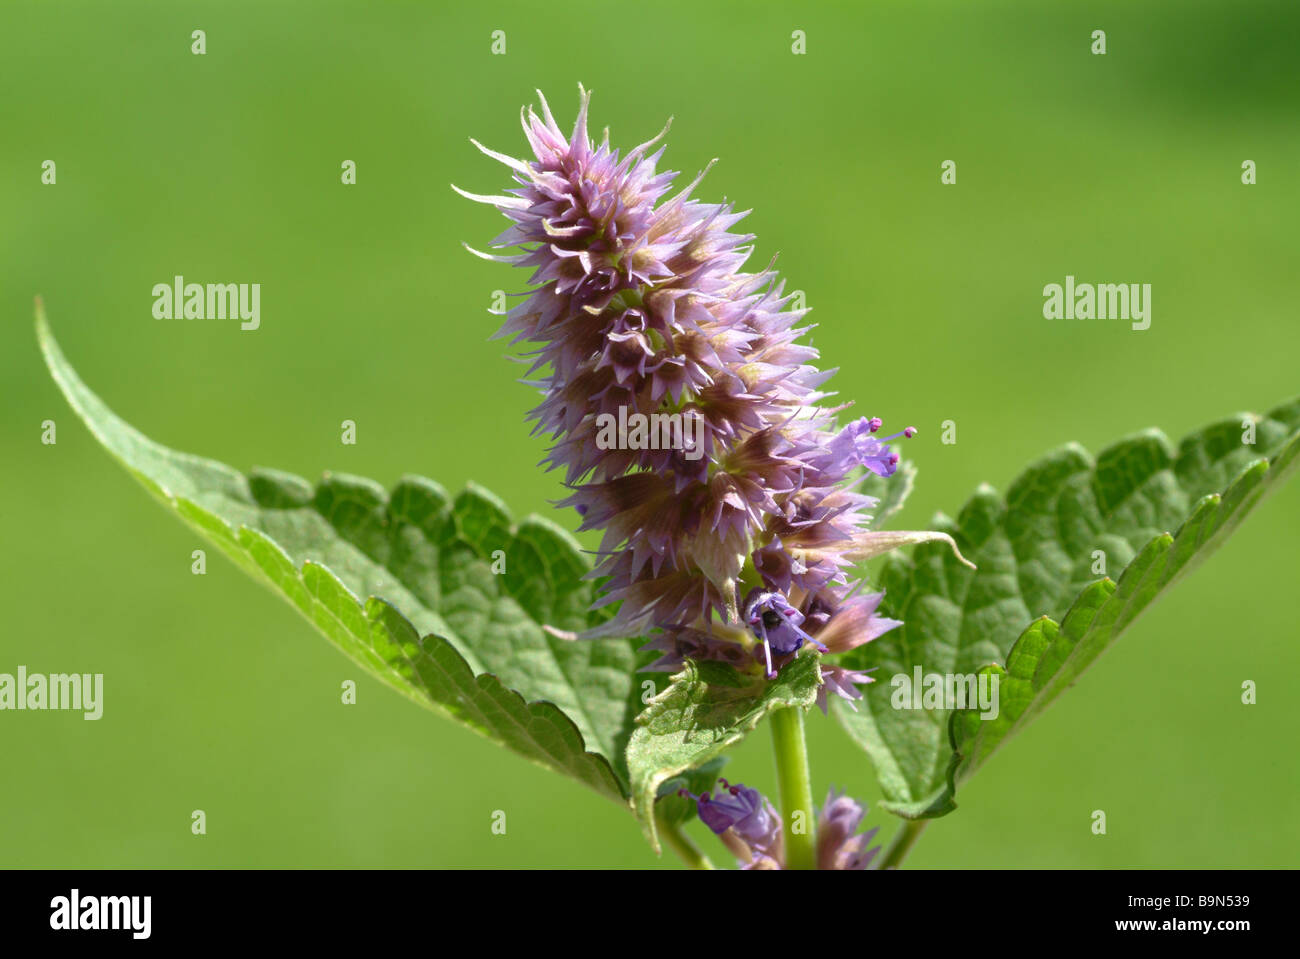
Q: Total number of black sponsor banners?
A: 1